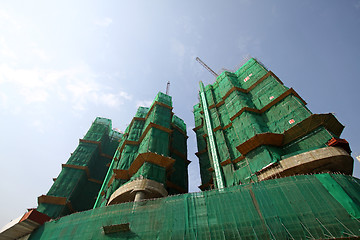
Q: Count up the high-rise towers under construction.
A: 3